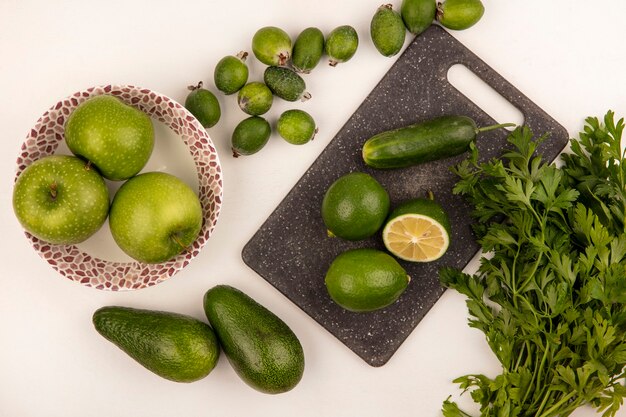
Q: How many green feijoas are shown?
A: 12